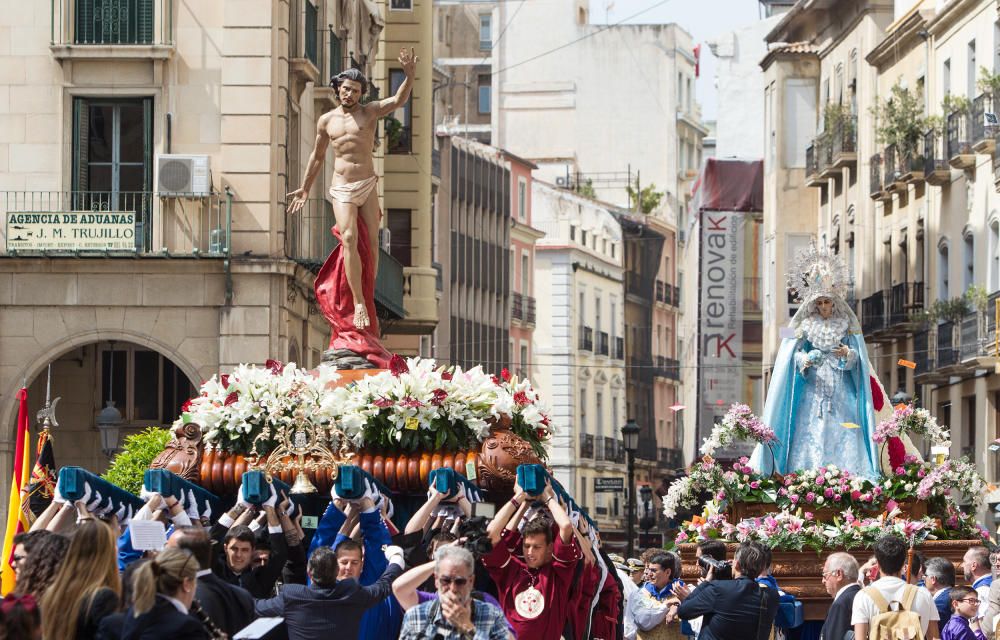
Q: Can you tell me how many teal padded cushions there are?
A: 6